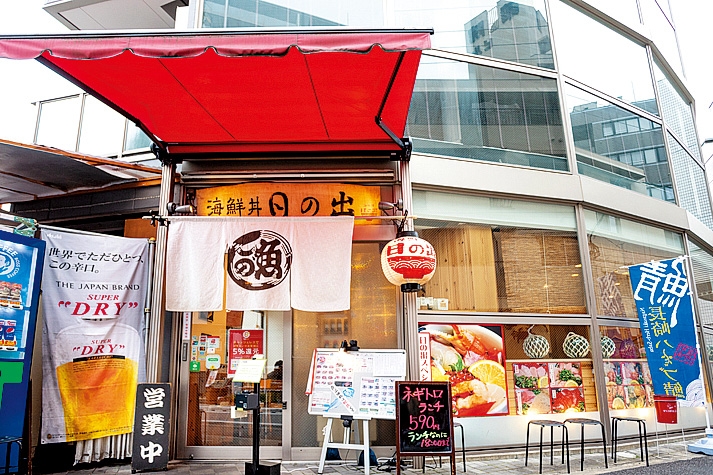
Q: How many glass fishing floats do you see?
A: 3